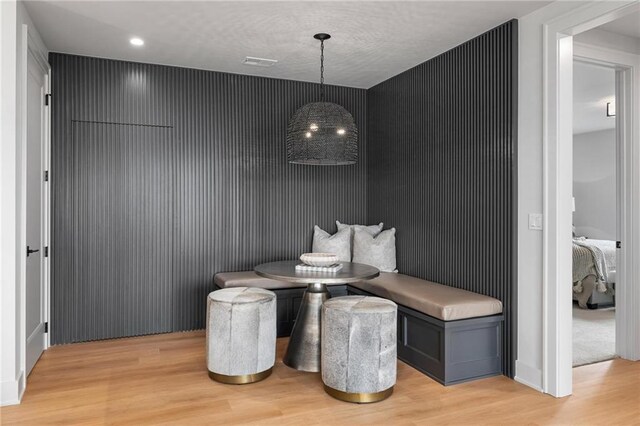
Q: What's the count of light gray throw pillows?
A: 3